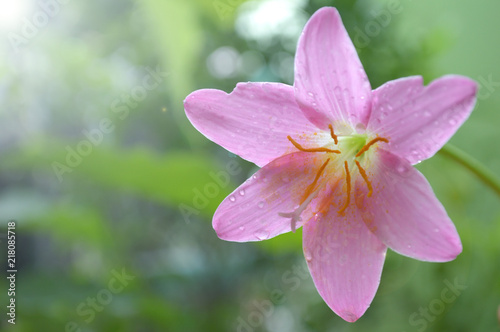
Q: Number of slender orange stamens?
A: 6